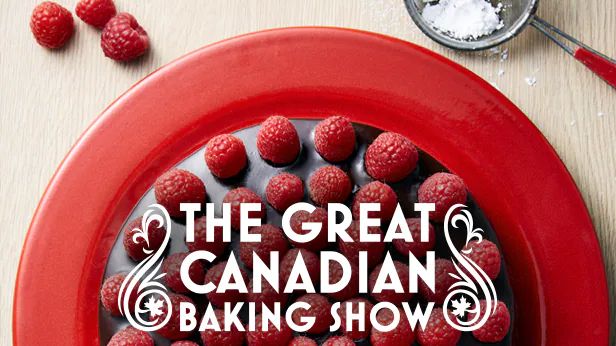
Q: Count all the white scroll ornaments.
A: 2